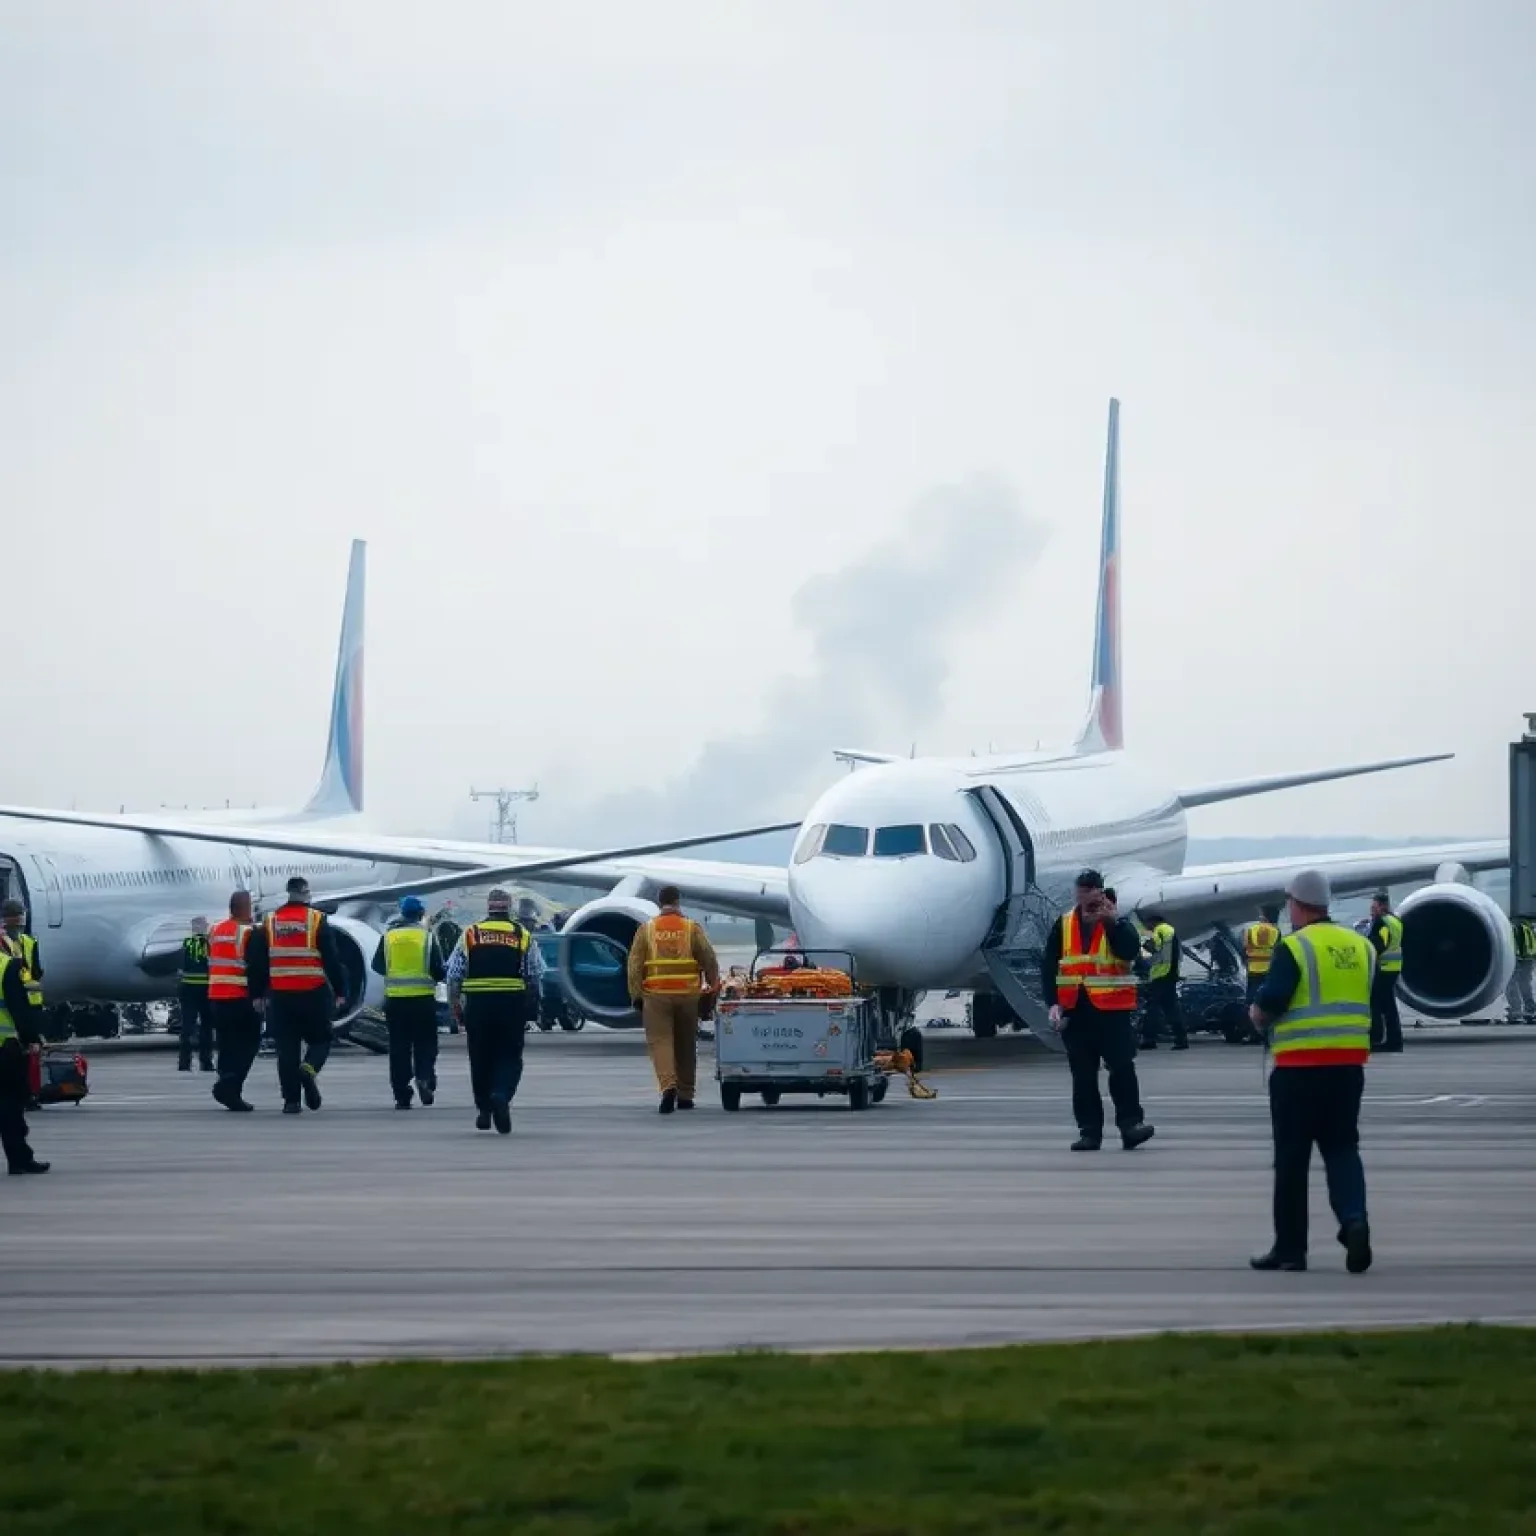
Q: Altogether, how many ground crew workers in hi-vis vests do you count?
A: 14